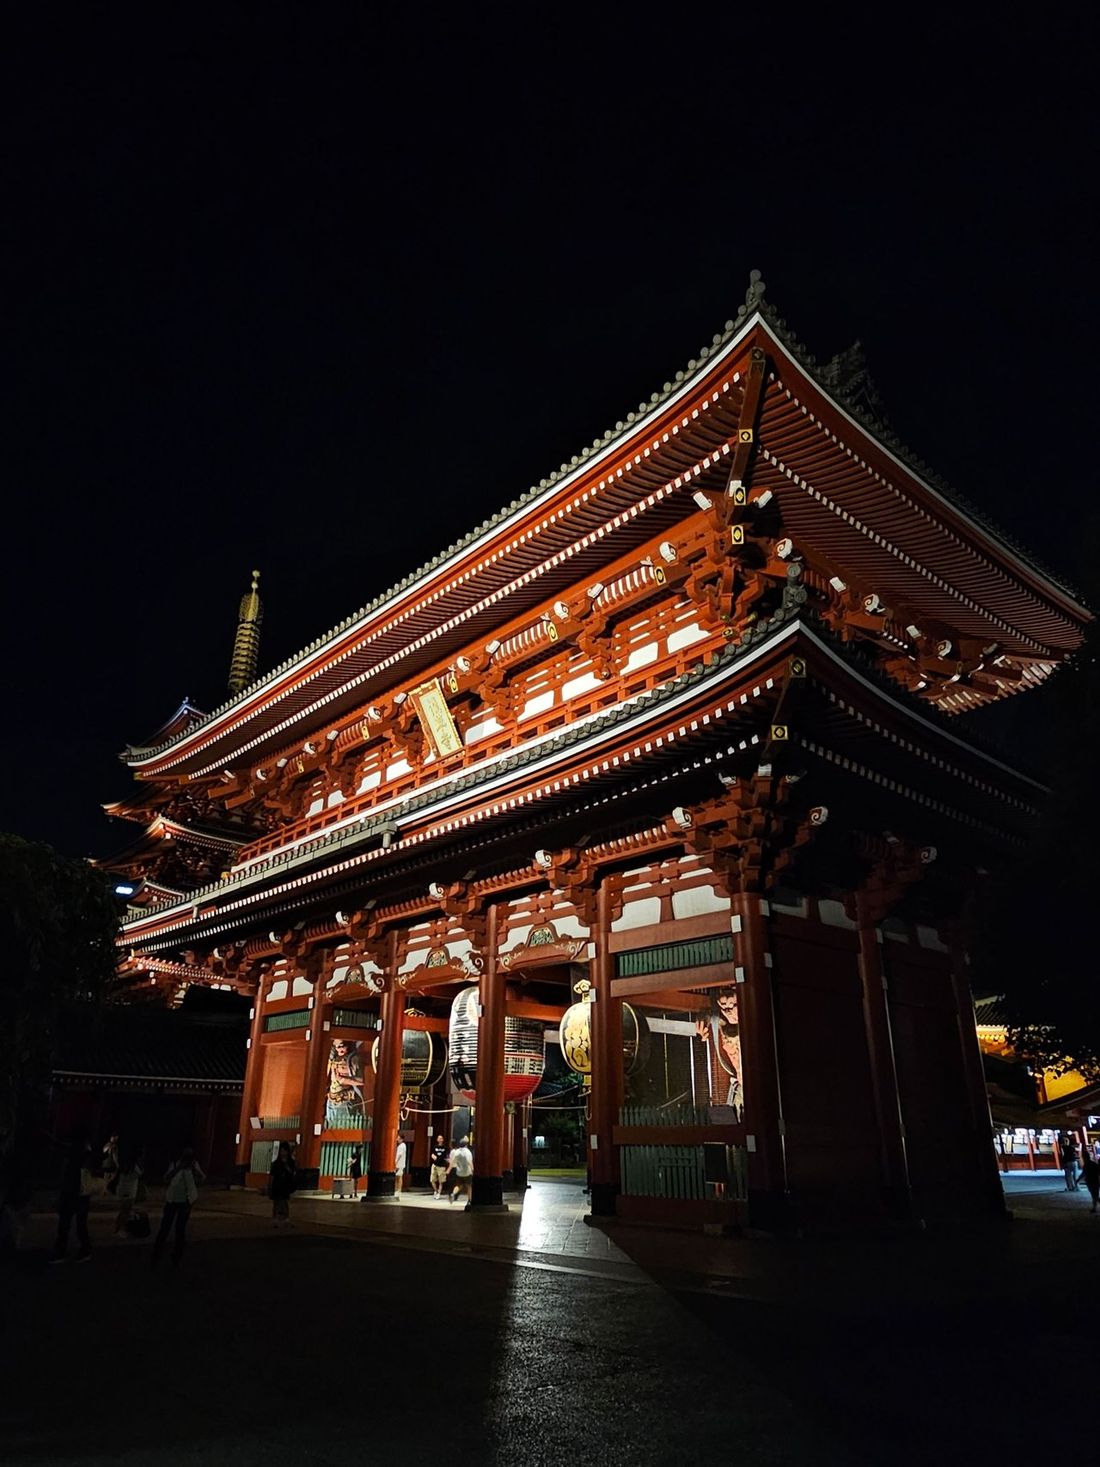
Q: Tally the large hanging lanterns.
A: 3